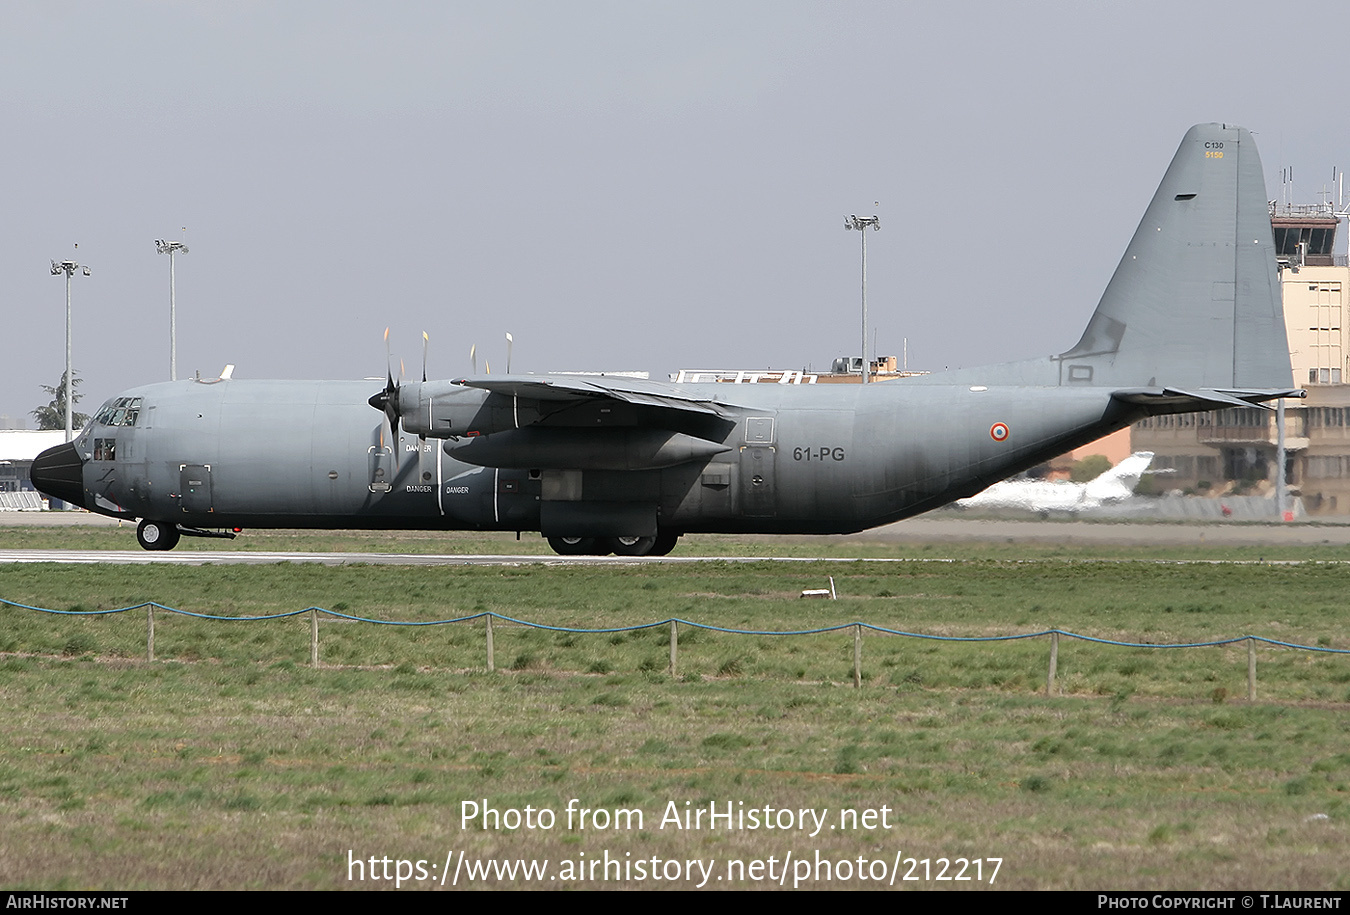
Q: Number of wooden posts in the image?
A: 7